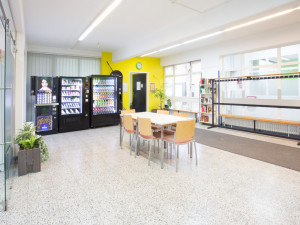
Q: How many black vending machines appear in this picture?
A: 3